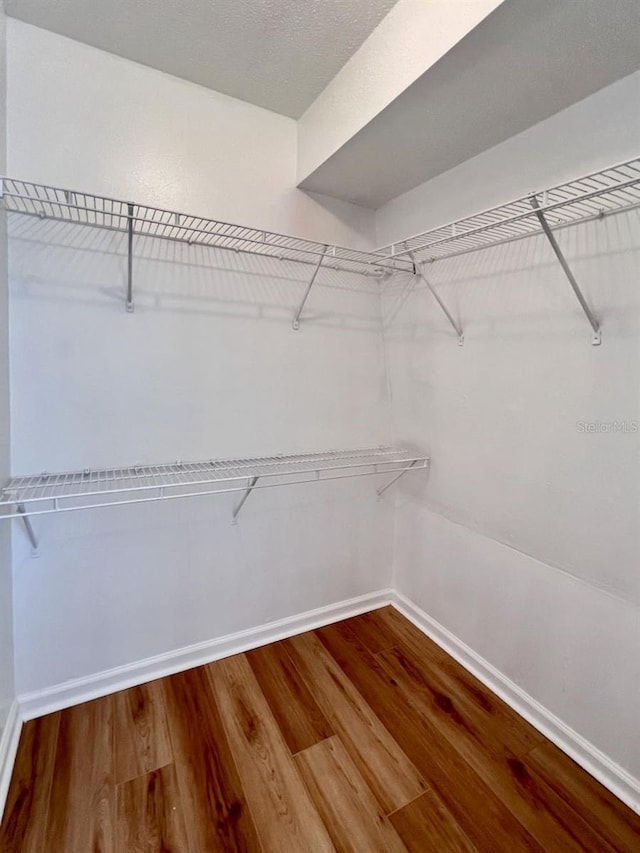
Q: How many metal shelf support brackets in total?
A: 7